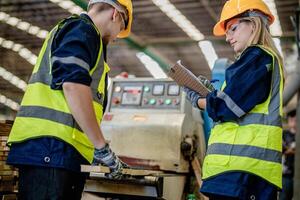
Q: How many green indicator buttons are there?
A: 3